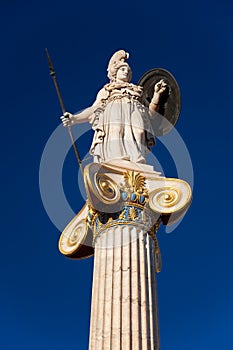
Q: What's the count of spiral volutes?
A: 3